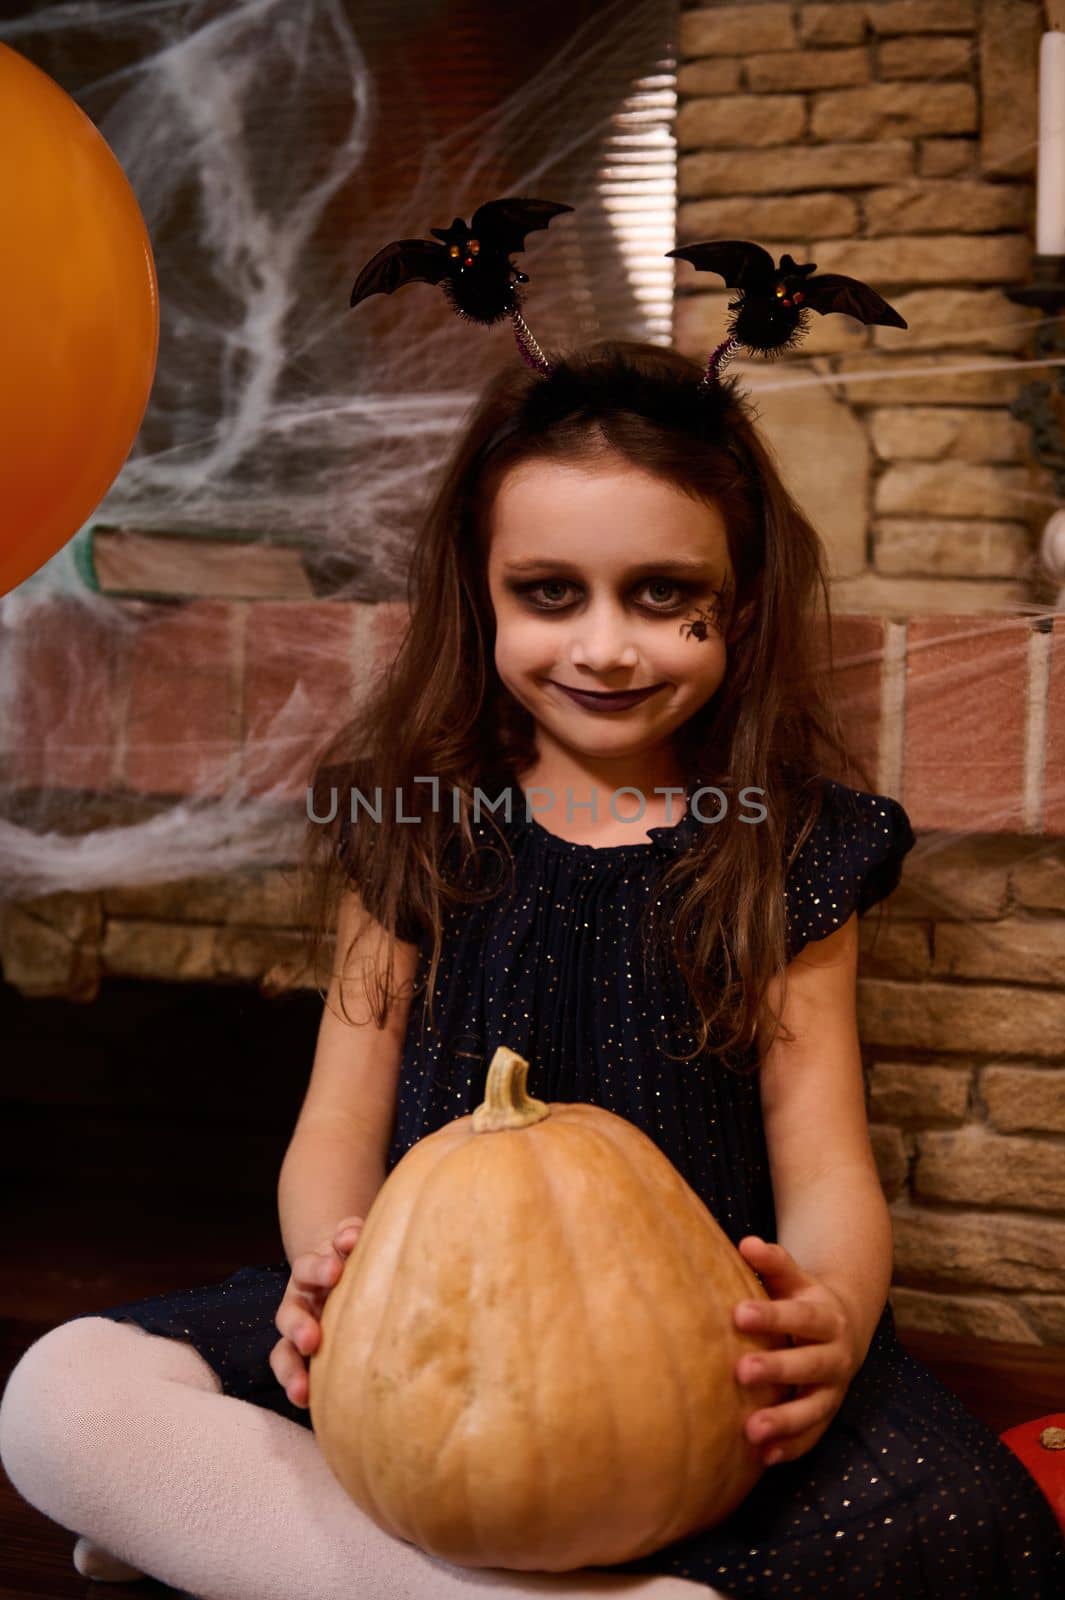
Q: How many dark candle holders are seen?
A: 1